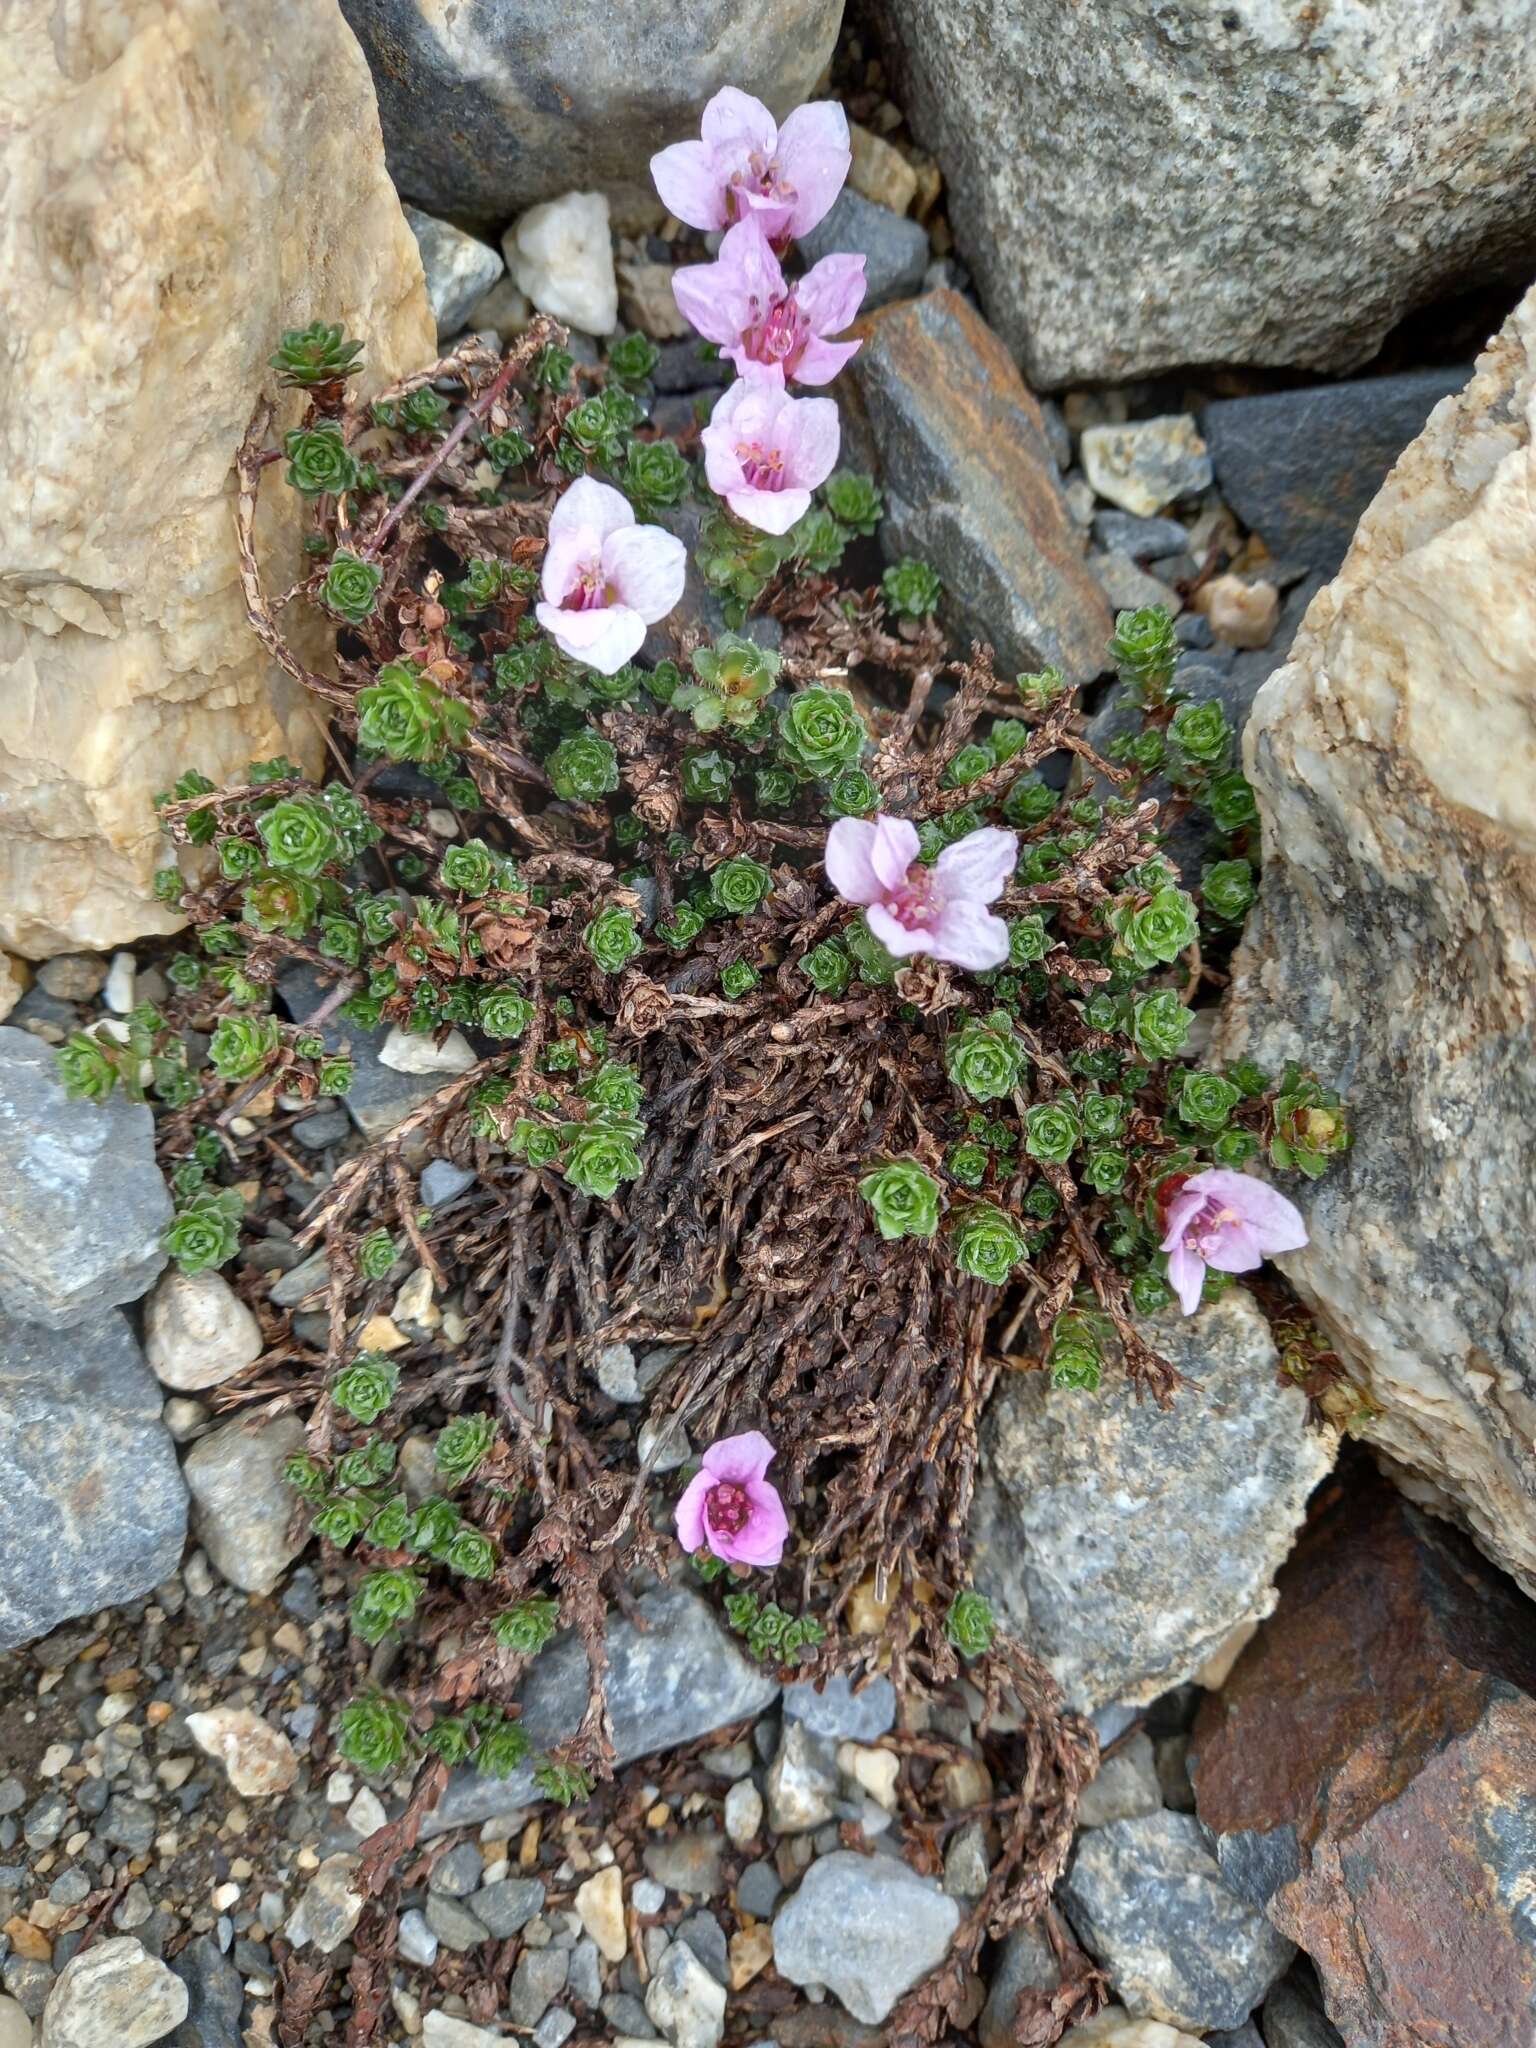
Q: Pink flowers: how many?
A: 7